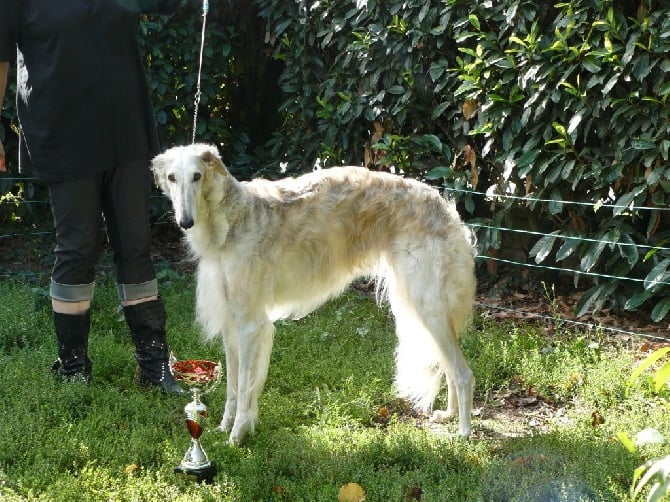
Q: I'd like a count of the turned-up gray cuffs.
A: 2